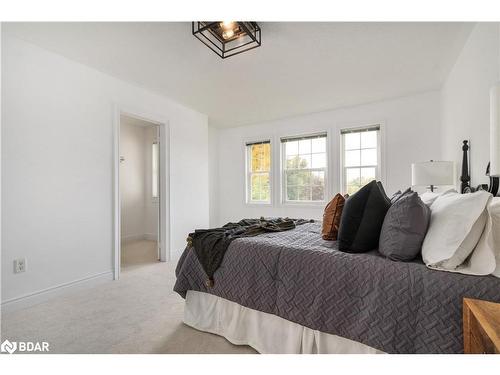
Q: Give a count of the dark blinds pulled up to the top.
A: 3